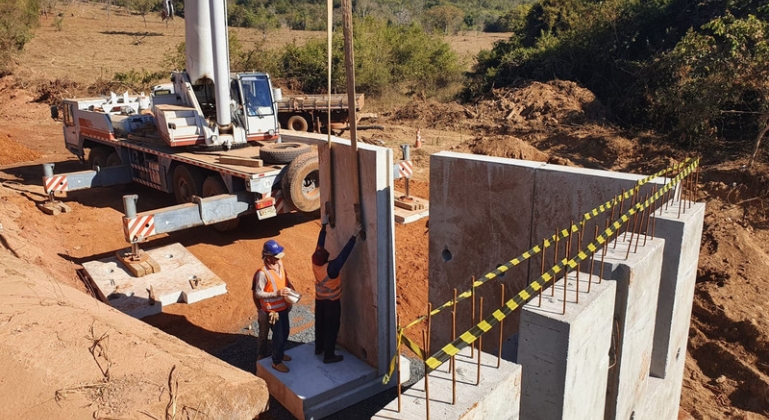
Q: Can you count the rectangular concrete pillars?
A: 4